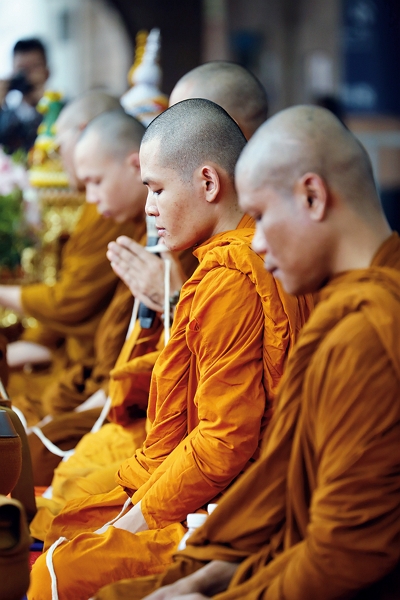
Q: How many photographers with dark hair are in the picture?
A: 1